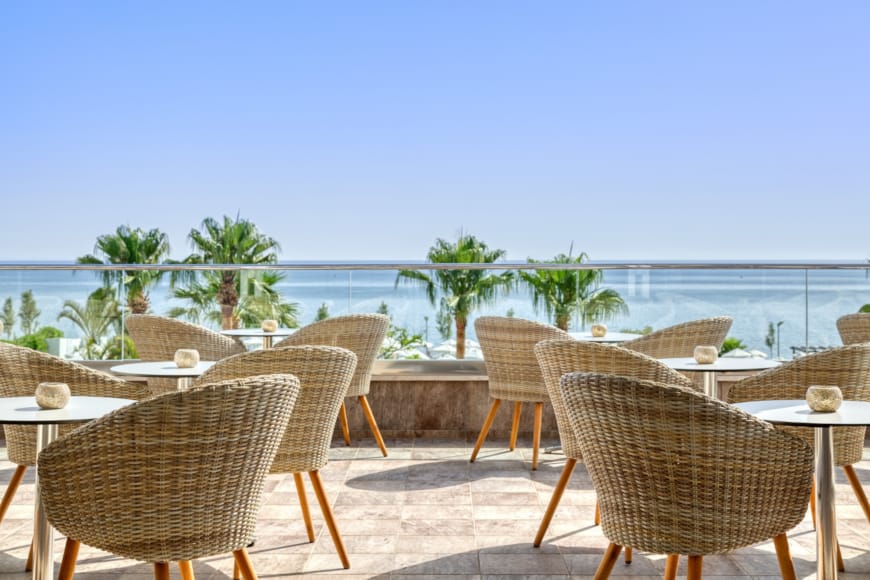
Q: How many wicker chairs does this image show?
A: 11